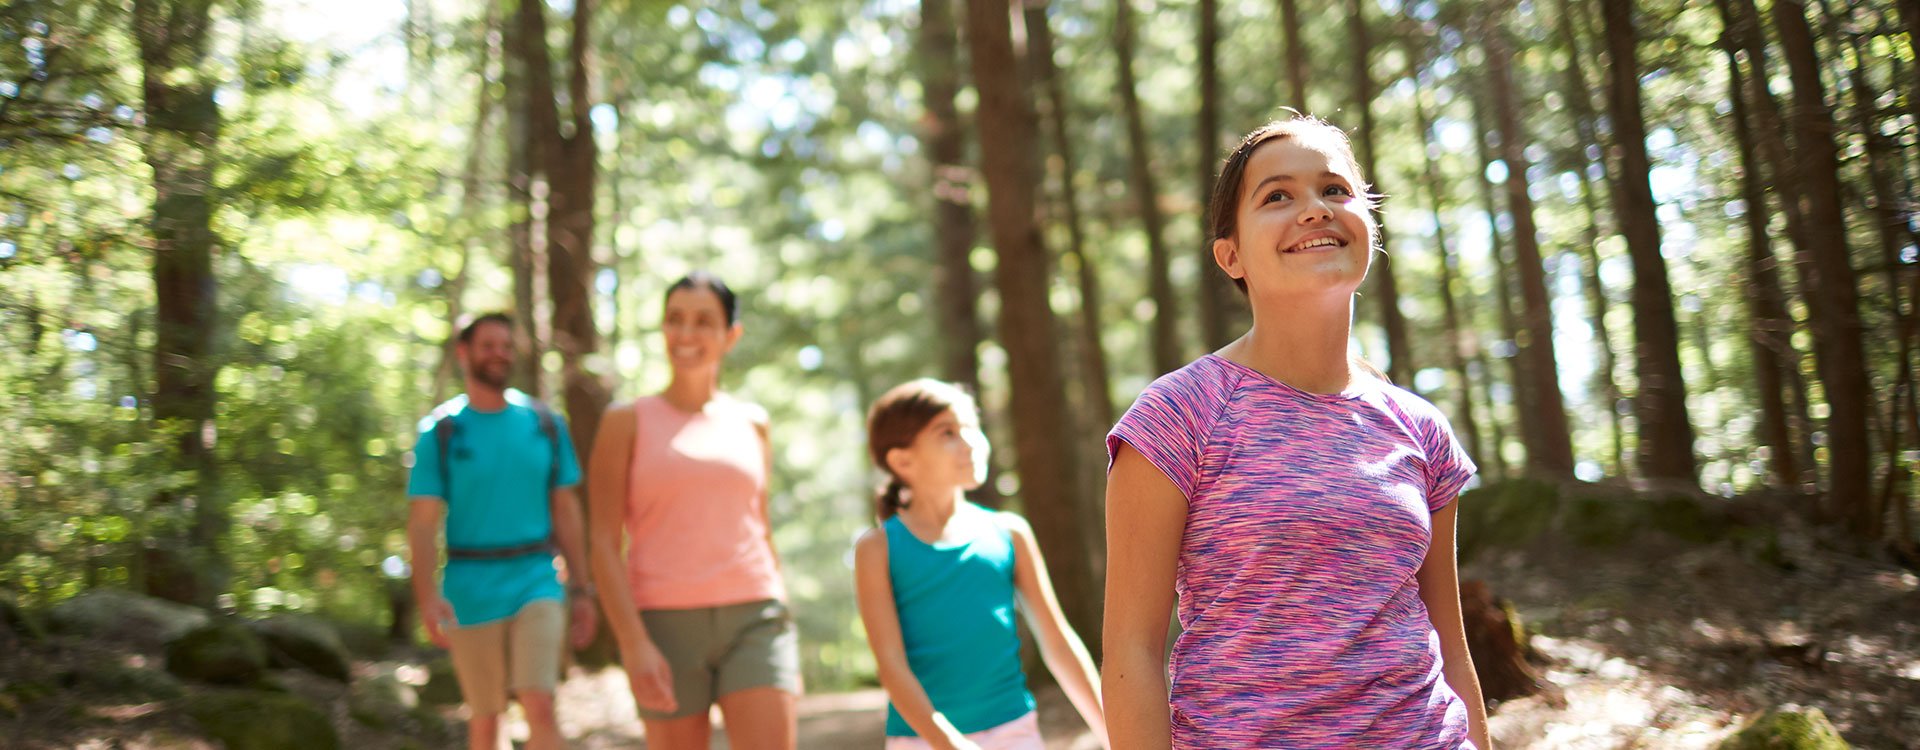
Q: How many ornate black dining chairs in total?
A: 0